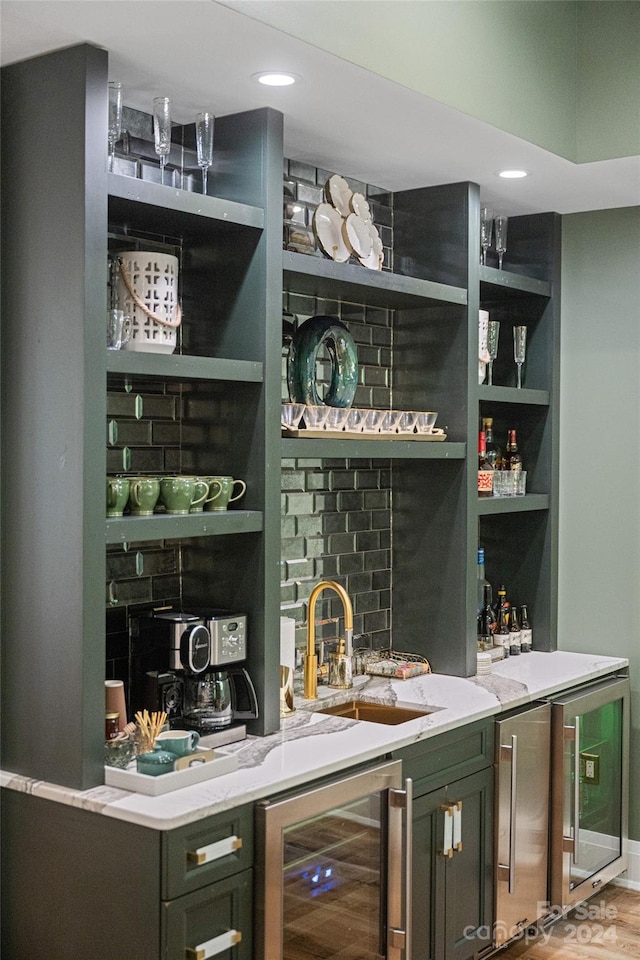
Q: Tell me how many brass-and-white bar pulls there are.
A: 4